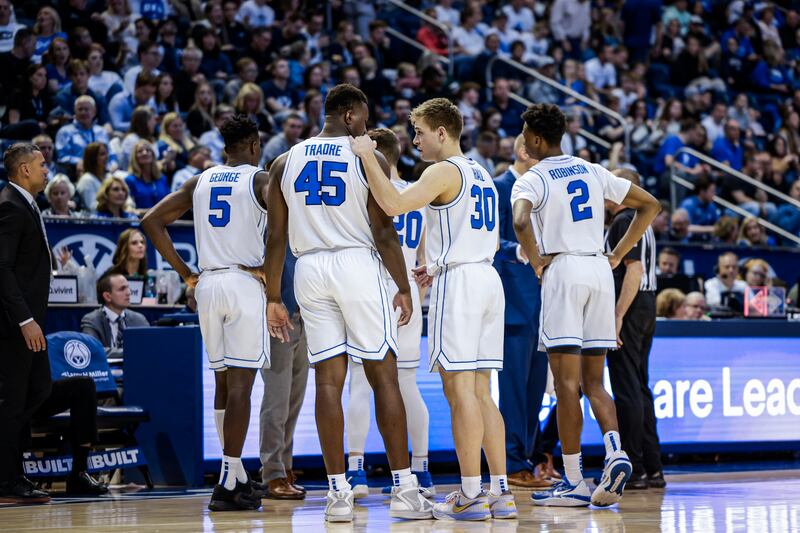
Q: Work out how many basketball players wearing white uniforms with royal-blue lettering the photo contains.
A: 5